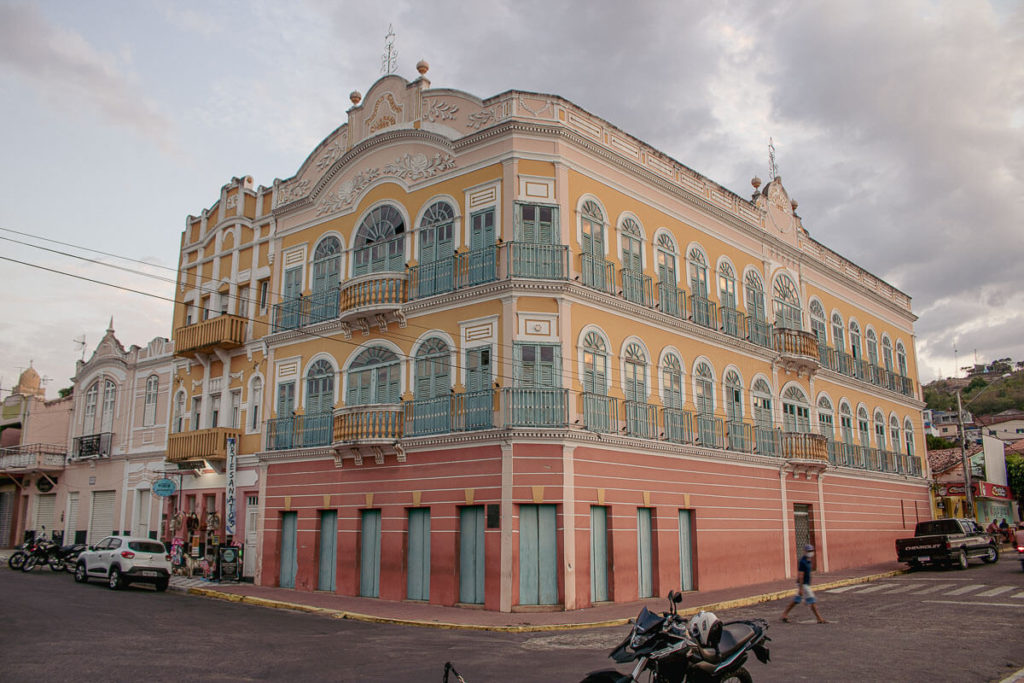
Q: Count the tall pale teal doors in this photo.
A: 9